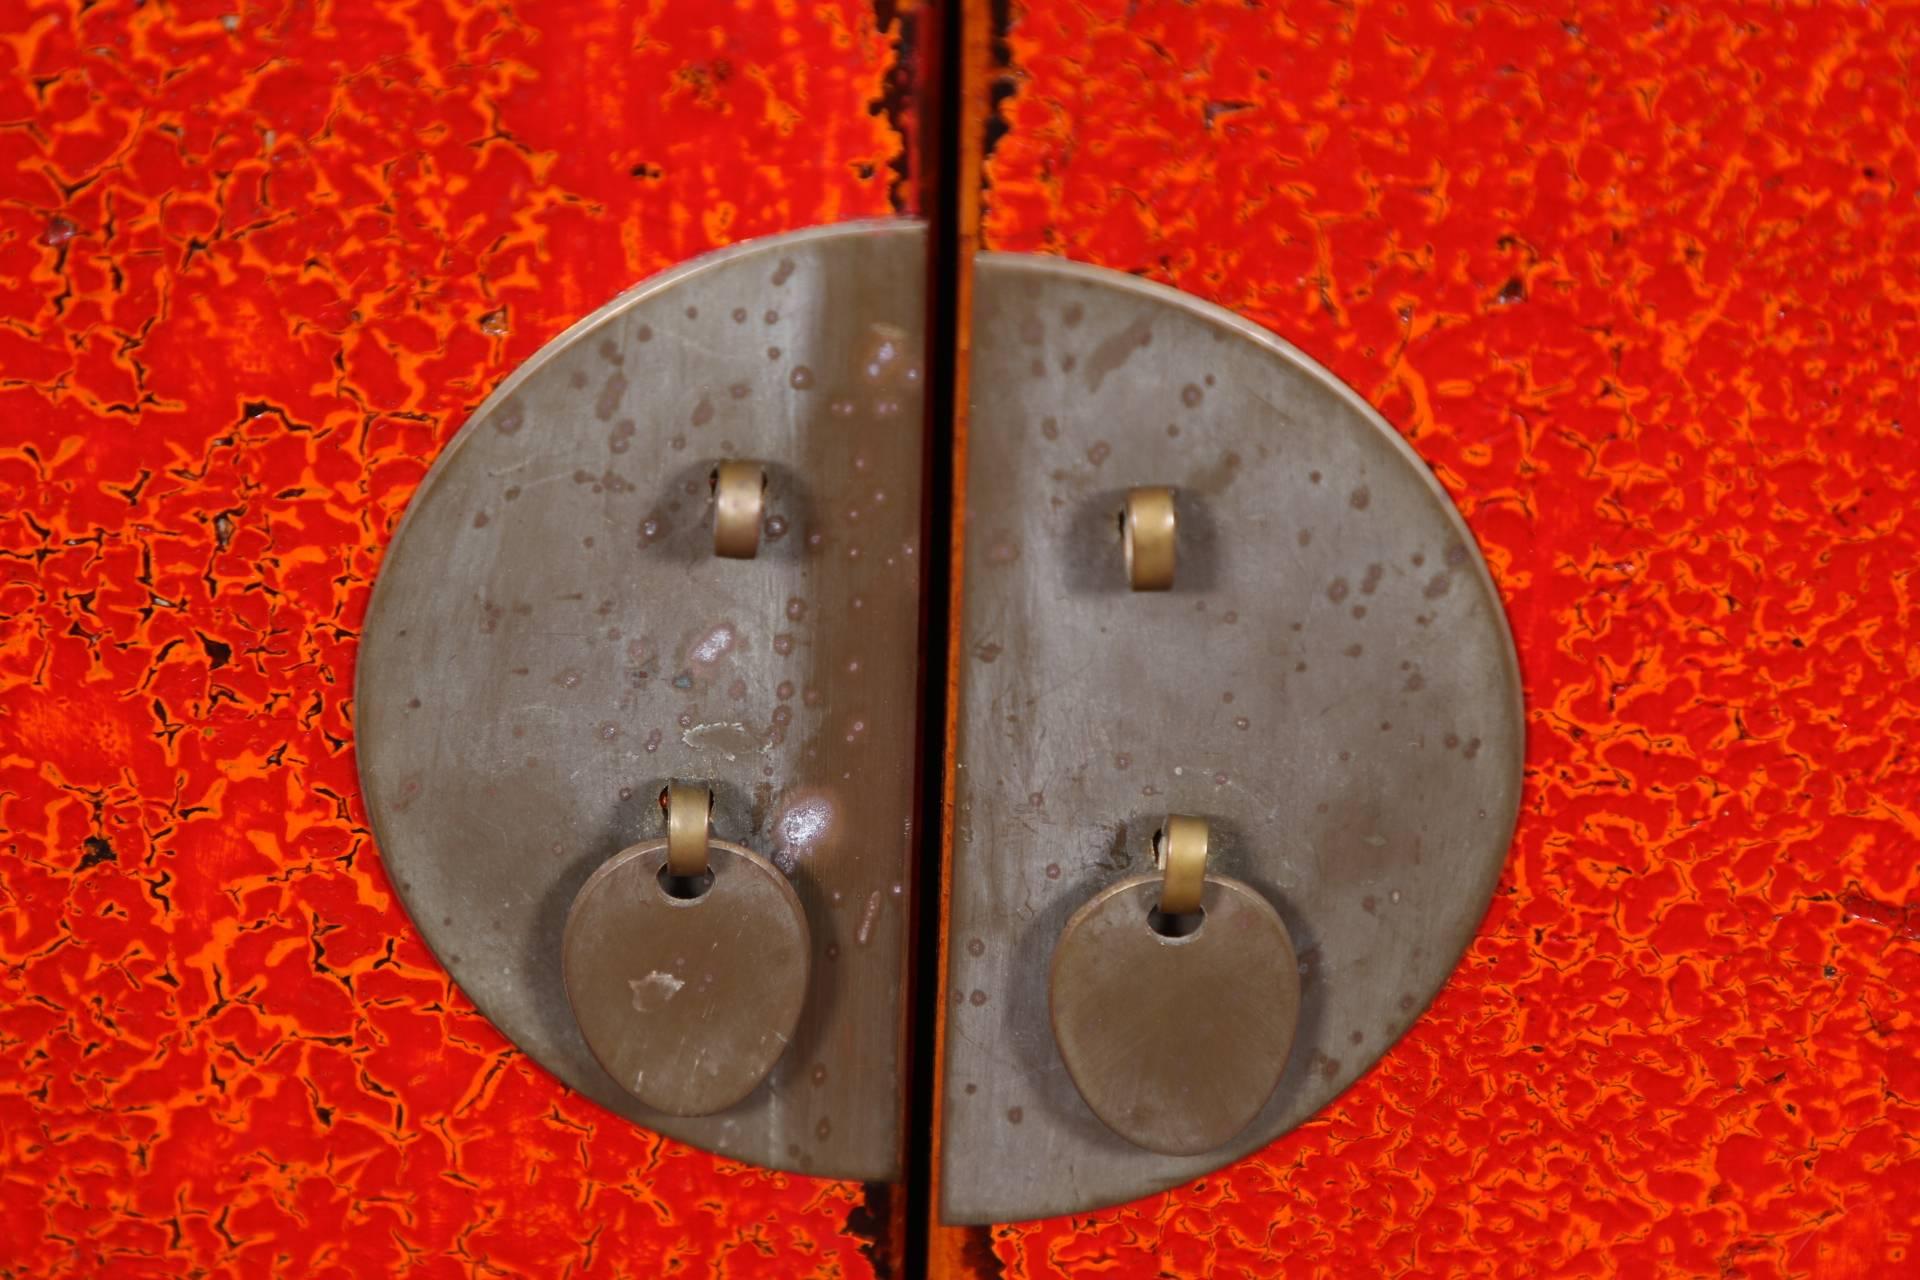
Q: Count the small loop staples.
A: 4